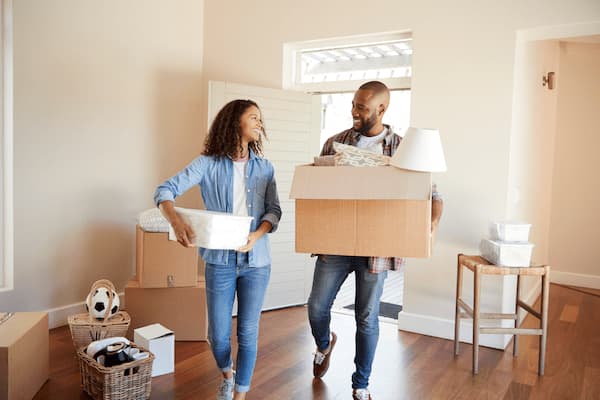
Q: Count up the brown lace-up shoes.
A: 2